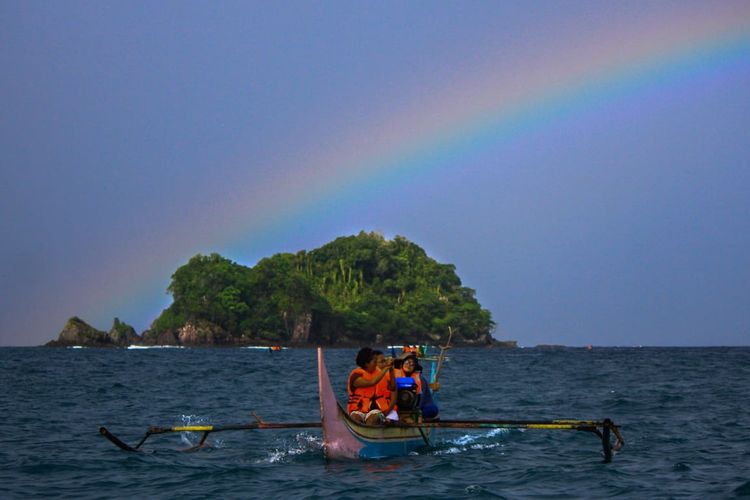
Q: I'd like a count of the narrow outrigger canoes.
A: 1